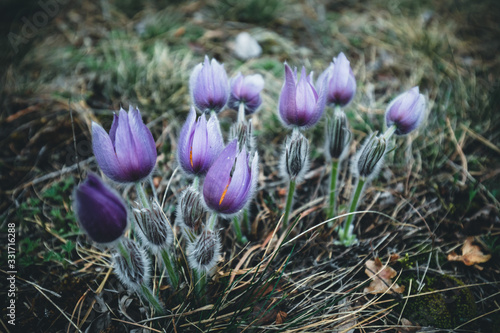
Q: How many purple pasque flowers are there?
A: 9